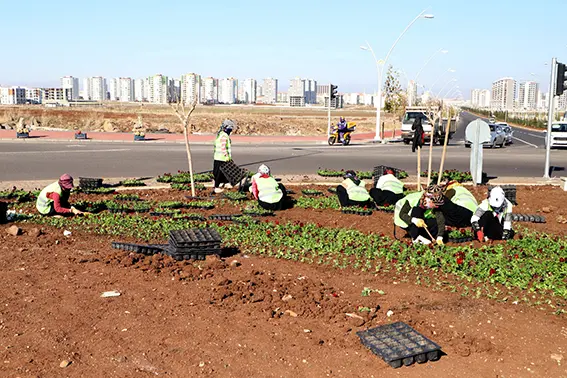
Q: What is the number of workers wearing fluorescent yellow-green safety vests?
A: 8